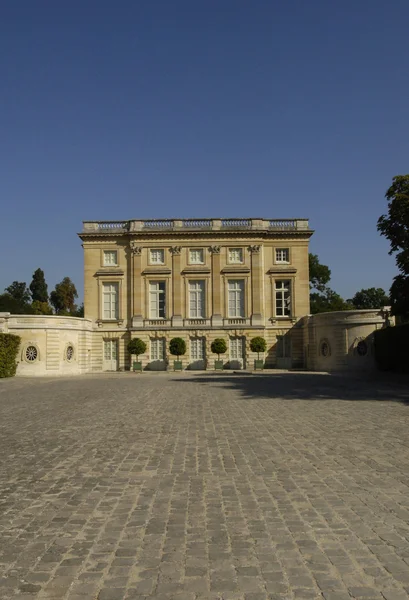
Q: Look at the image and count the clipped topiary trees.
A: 4